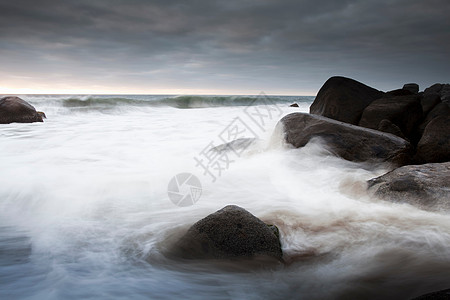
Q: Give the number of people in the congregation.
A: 0